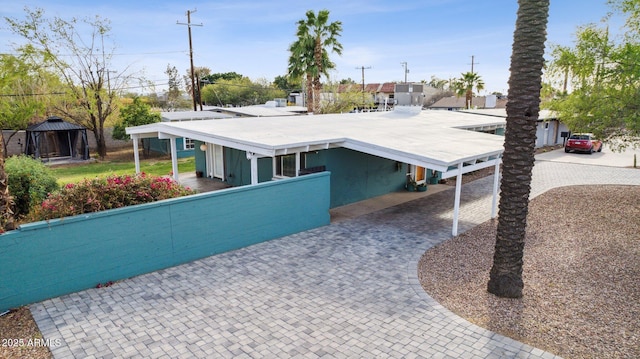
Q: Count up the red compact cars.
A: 1